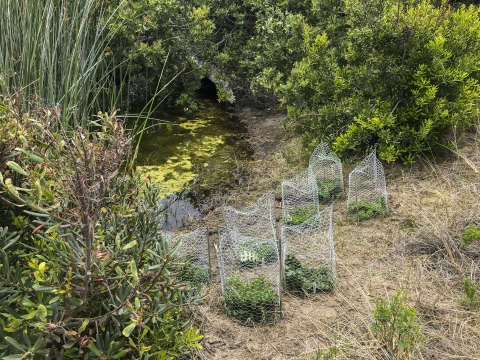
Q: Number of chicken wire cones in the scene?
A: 7